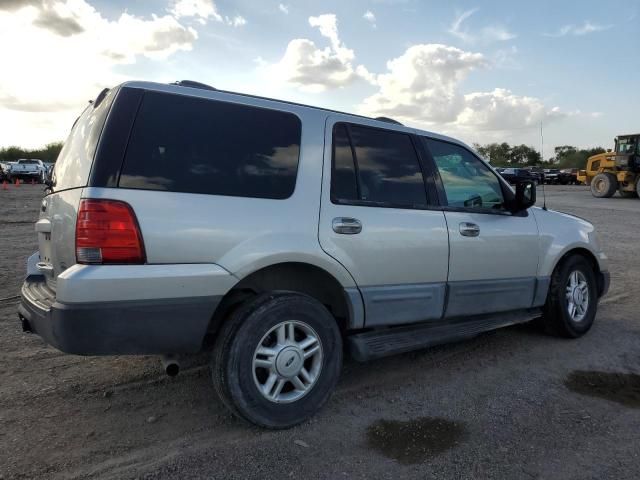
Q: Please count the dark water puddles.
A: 2